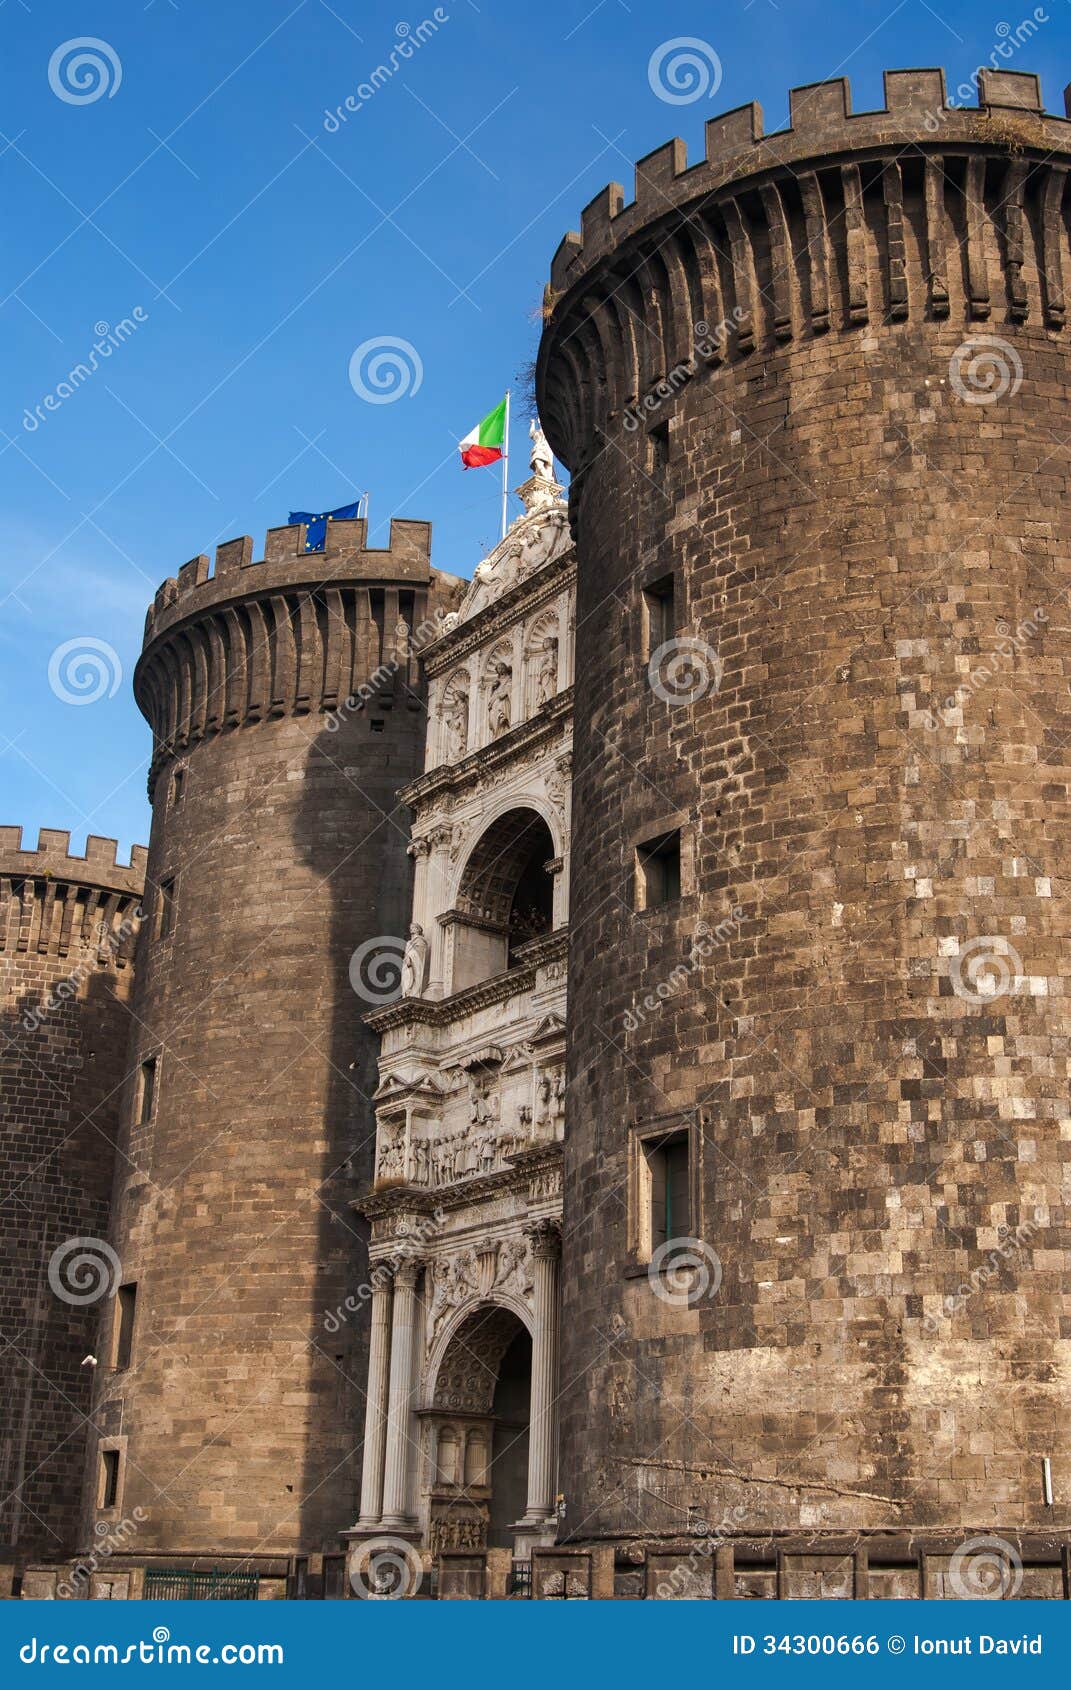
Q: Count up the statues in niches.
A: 3